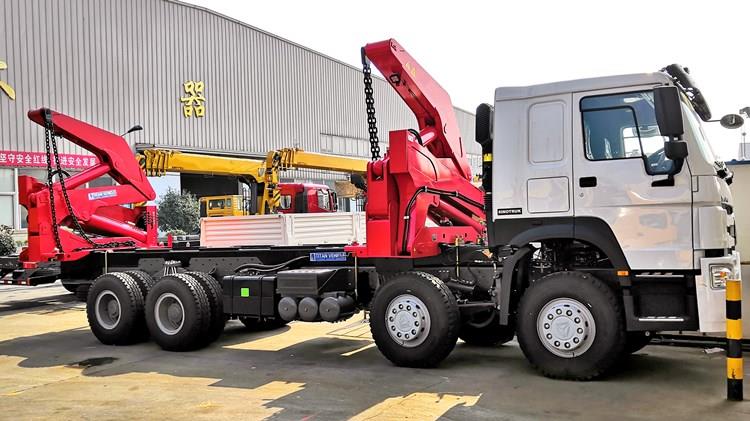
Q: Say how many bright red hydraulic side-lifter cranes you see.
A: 2